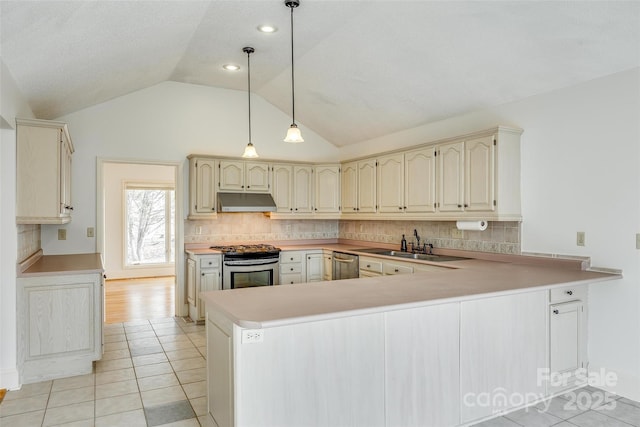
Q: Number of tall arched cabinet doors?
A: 10